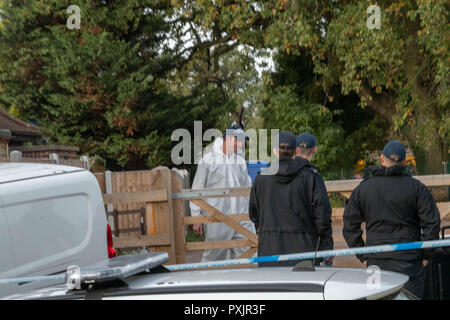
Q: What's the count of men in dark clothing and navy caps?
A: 3